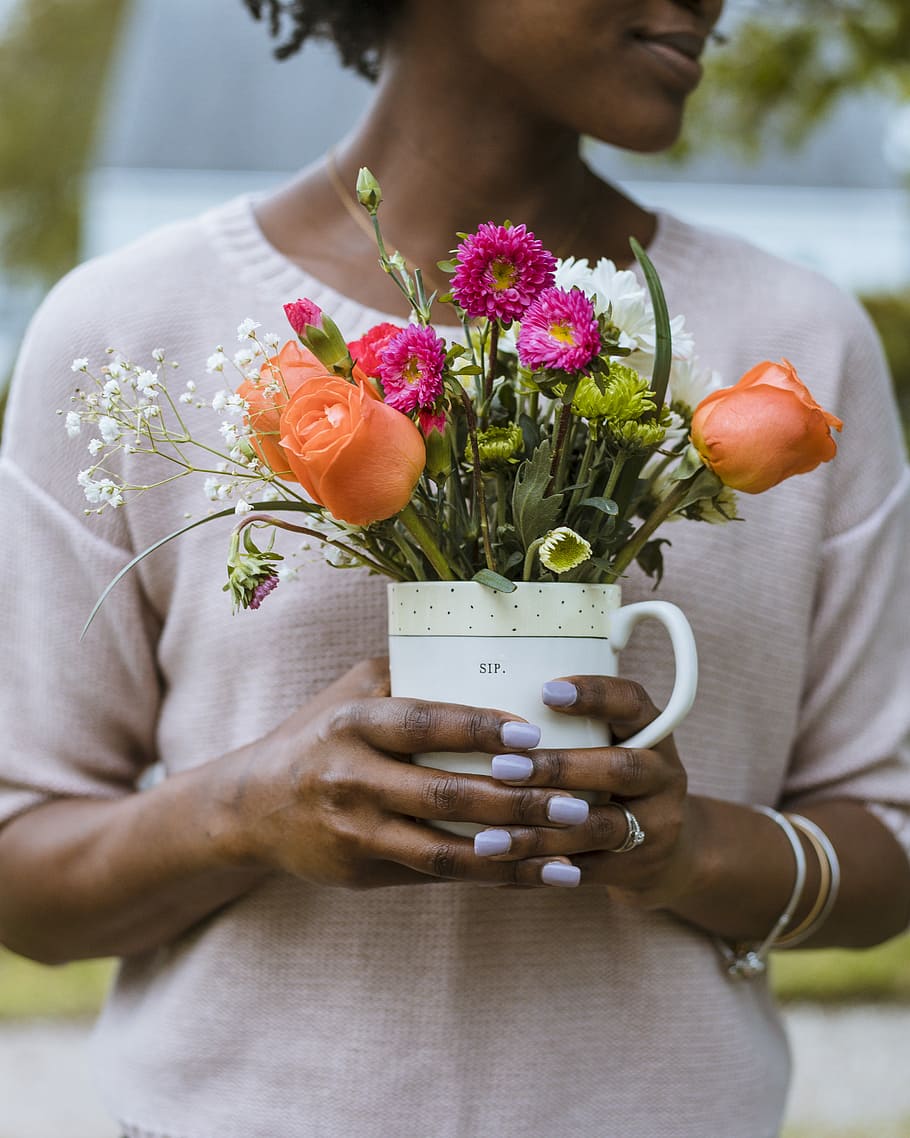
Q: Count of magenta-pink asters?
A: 3